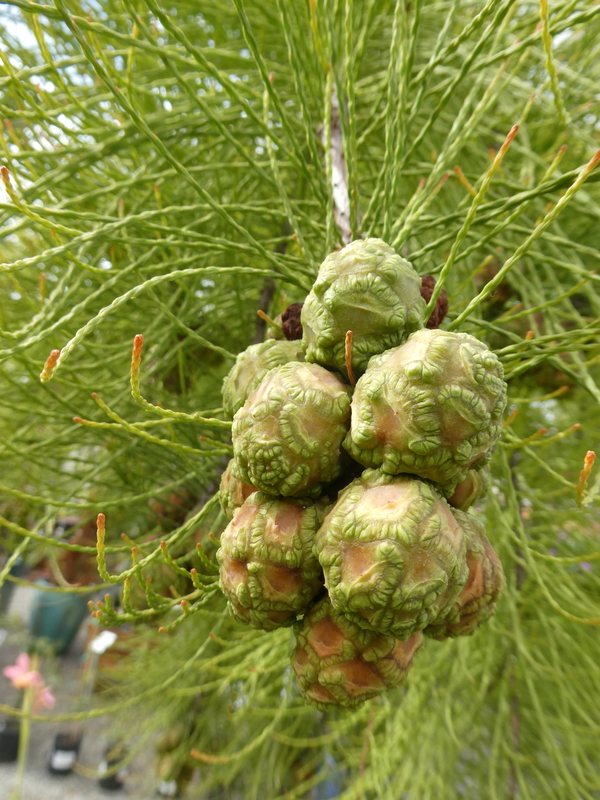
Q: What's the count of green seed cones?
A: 10